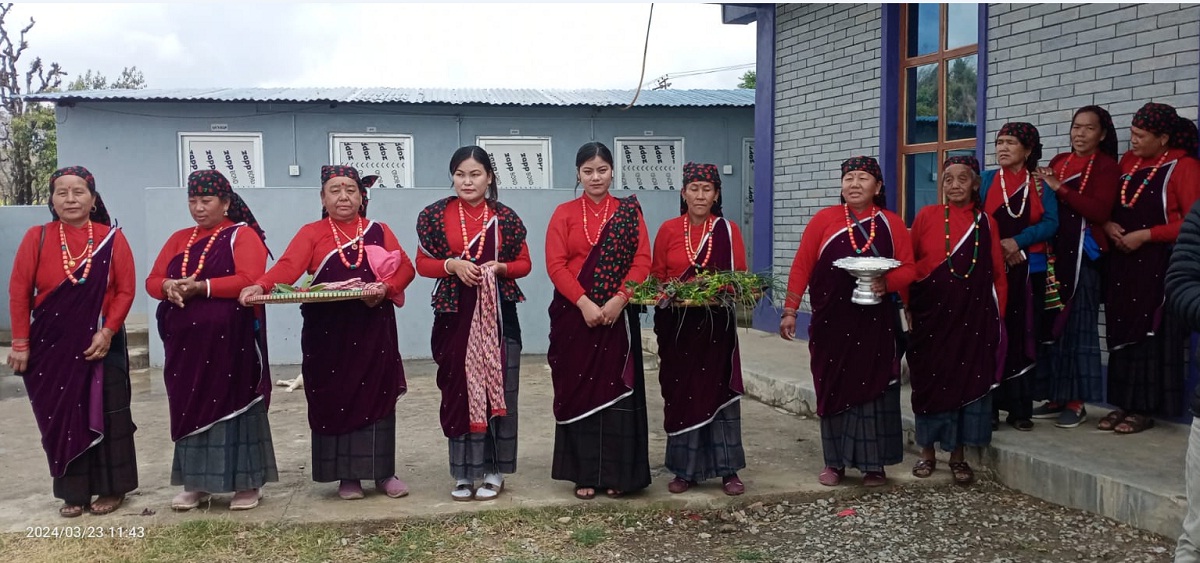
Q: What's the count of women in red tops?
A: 11